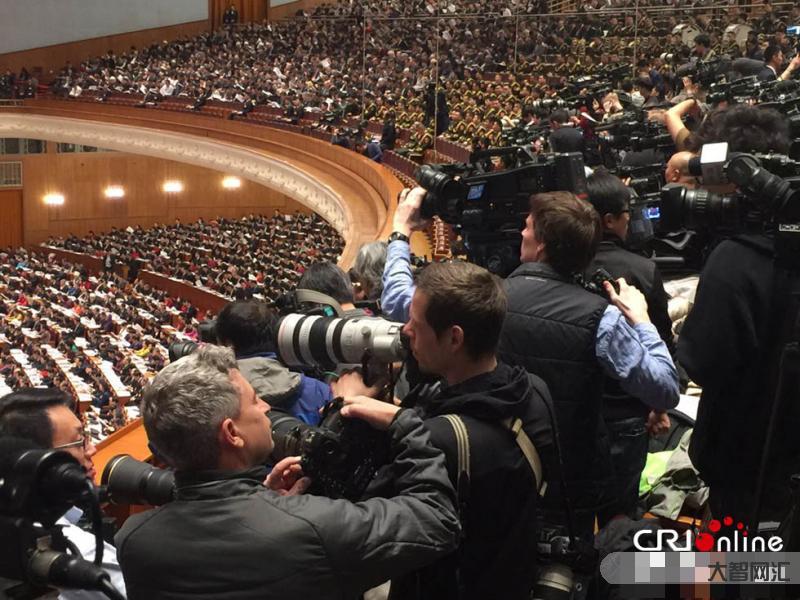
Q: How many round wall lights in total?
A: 4